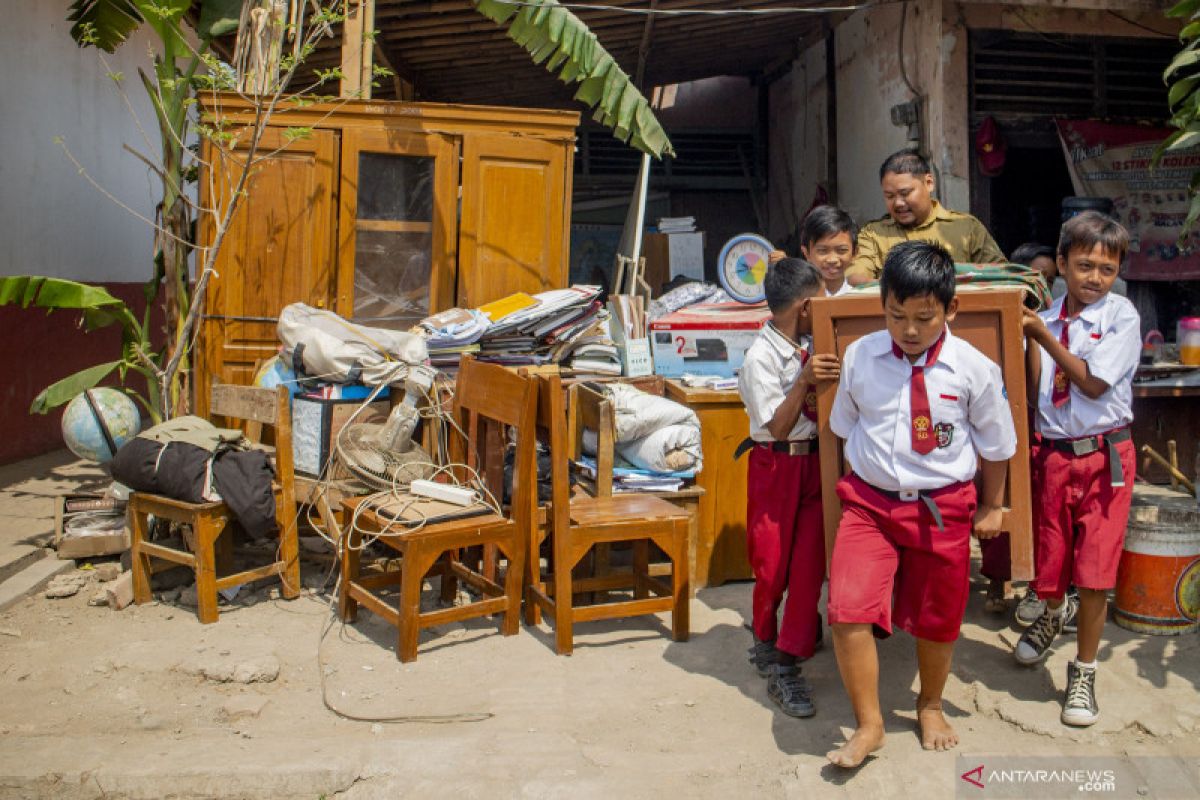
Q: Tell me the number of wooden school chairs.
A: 4